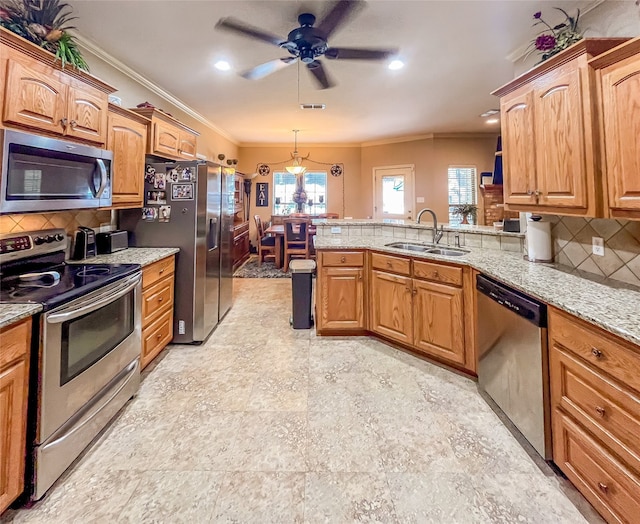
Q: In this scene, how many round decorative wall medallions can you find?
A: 2